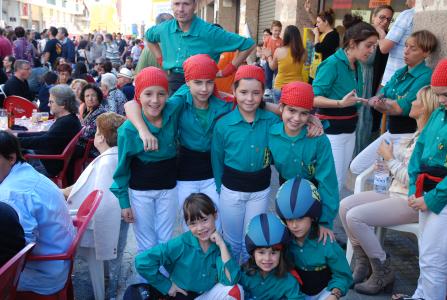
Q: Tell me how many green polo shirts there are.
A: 11